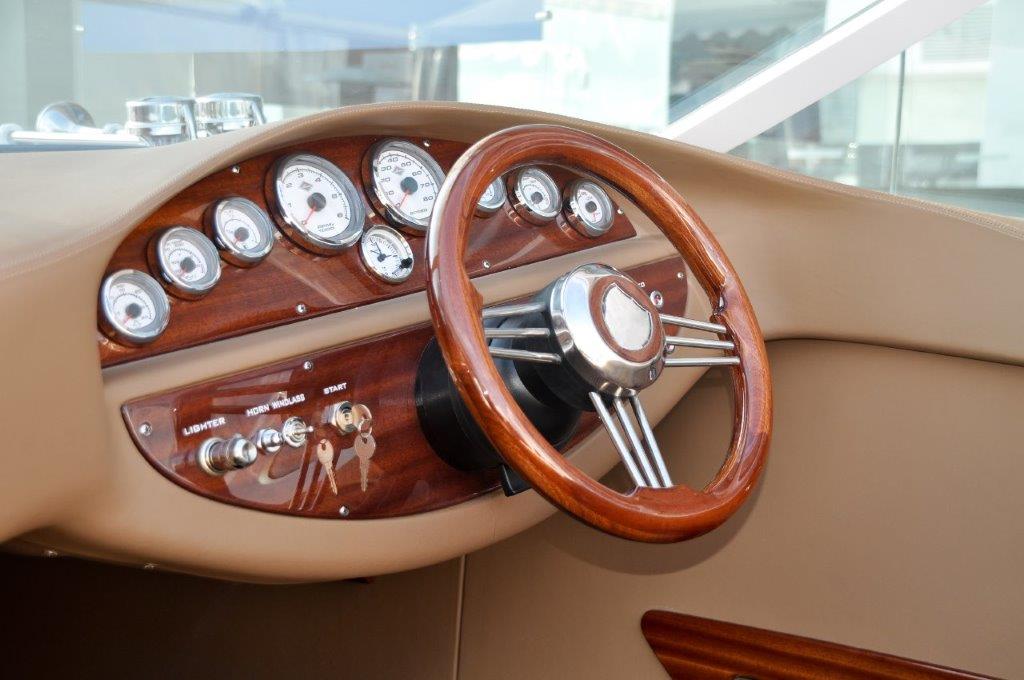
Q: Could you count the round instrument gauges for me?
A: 9